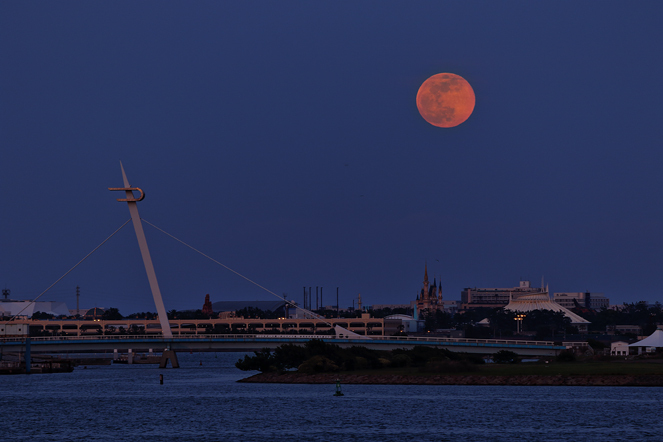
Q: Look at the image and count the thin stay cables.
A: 2